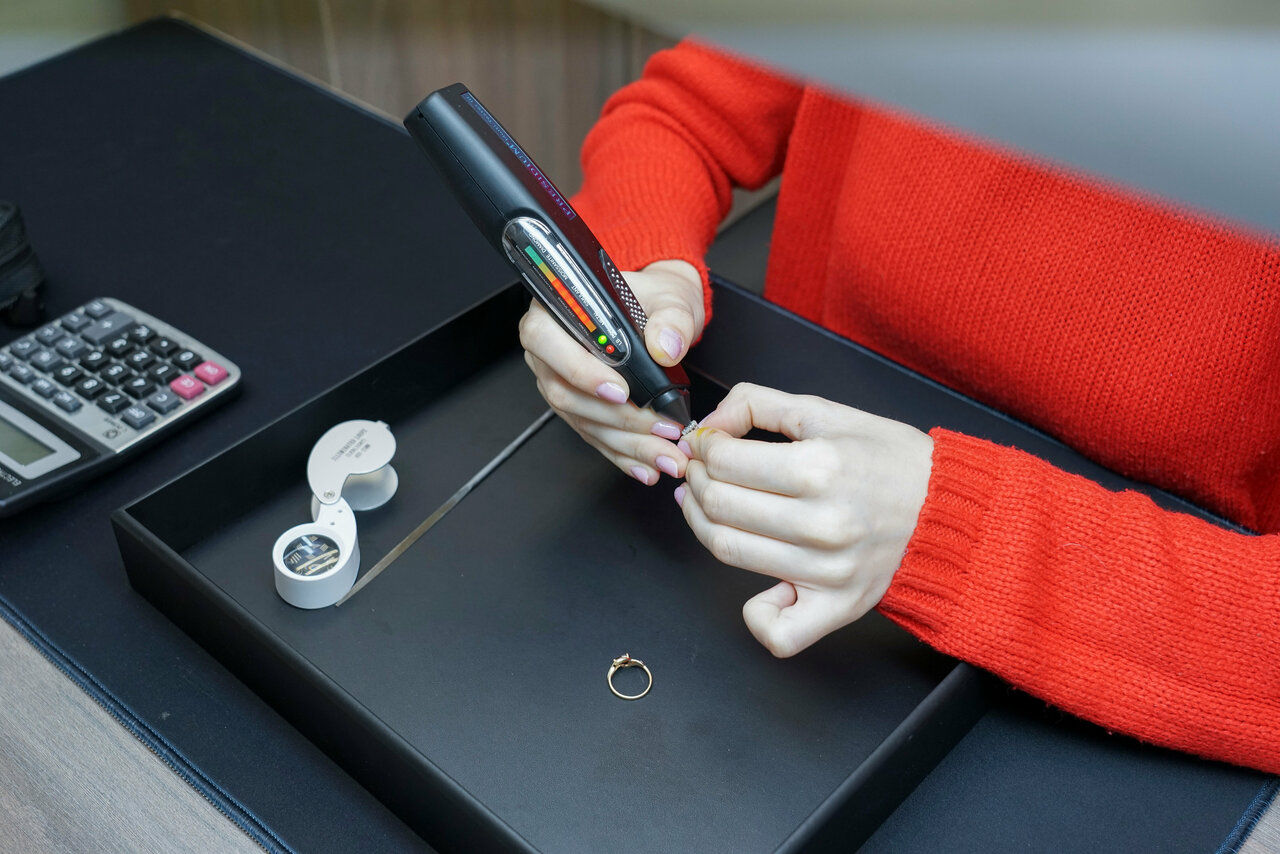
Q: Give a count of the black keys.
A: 12